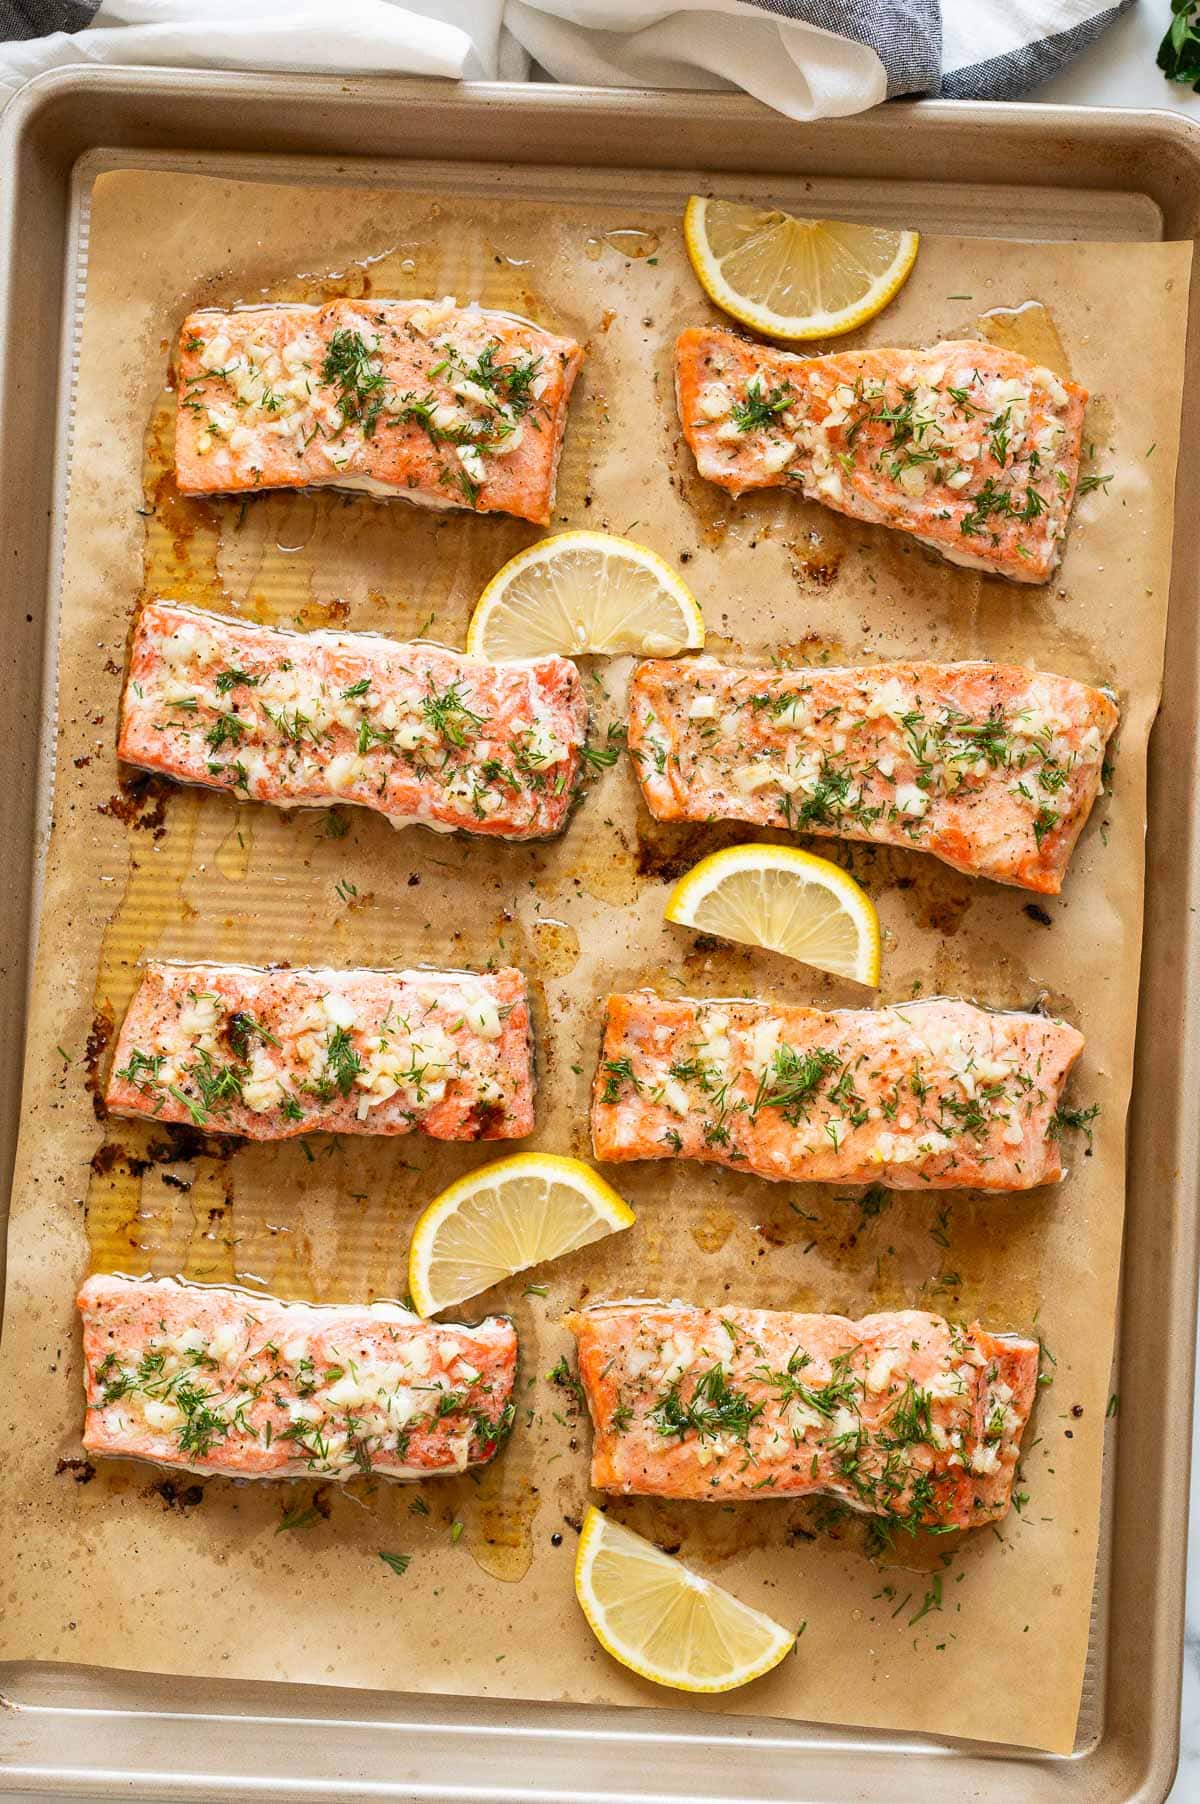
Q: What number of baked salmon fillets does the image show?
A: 8